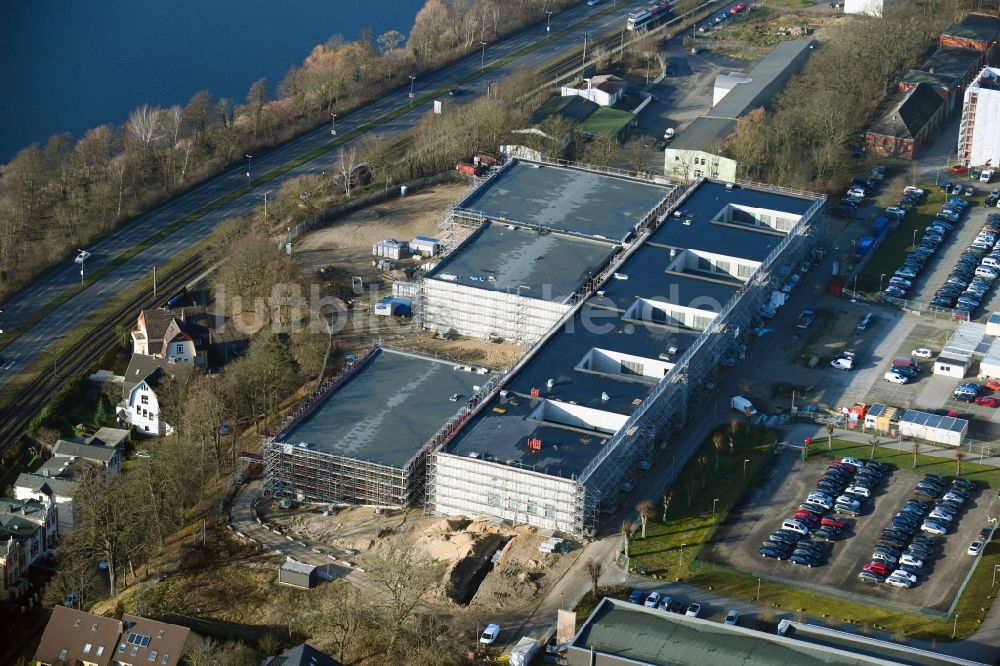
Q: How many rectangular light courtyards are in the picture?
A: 5